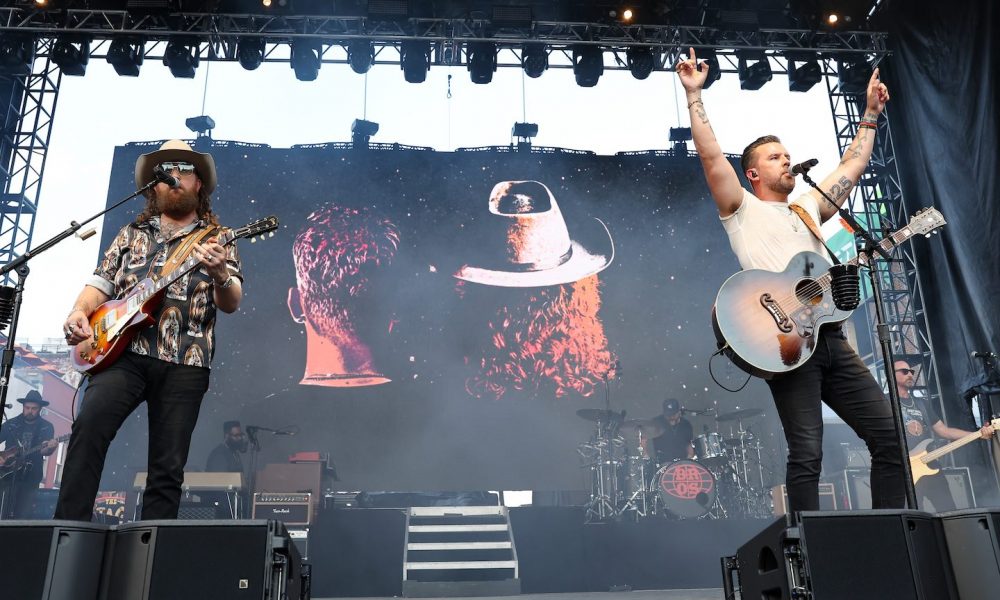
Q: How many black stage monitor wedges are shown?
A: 4